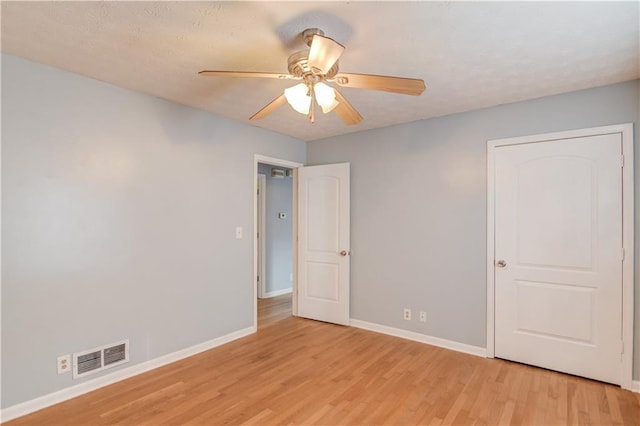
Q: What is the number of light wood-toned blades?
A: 5